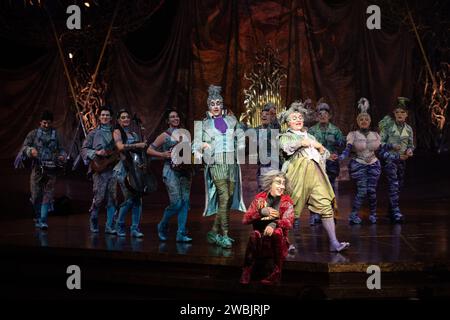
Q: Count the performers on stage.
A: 11